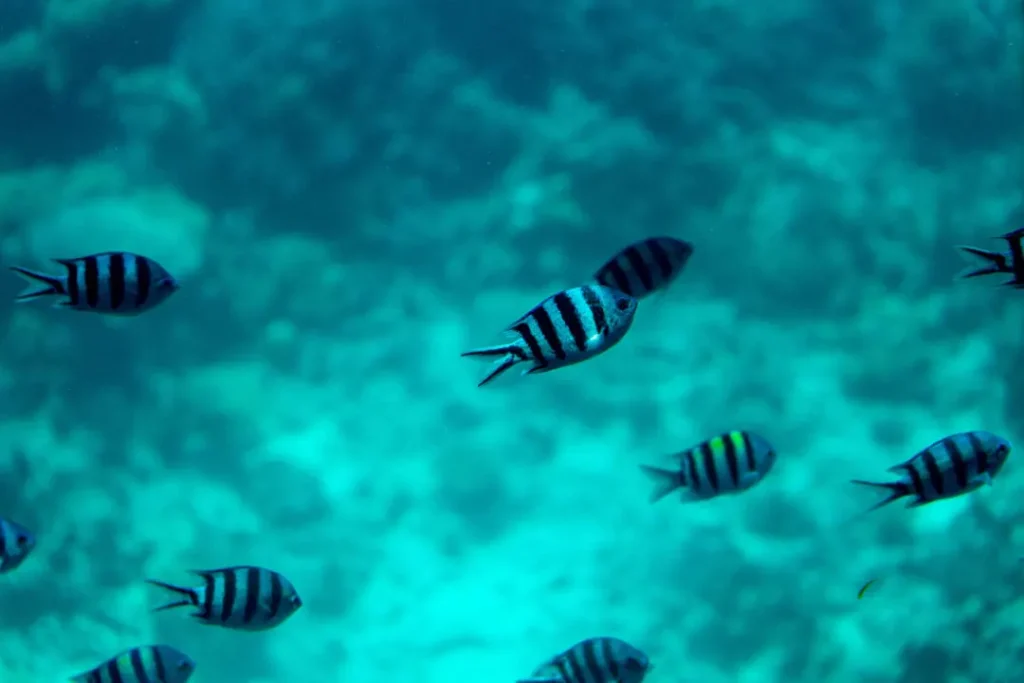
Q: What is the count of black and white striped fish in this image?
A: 10